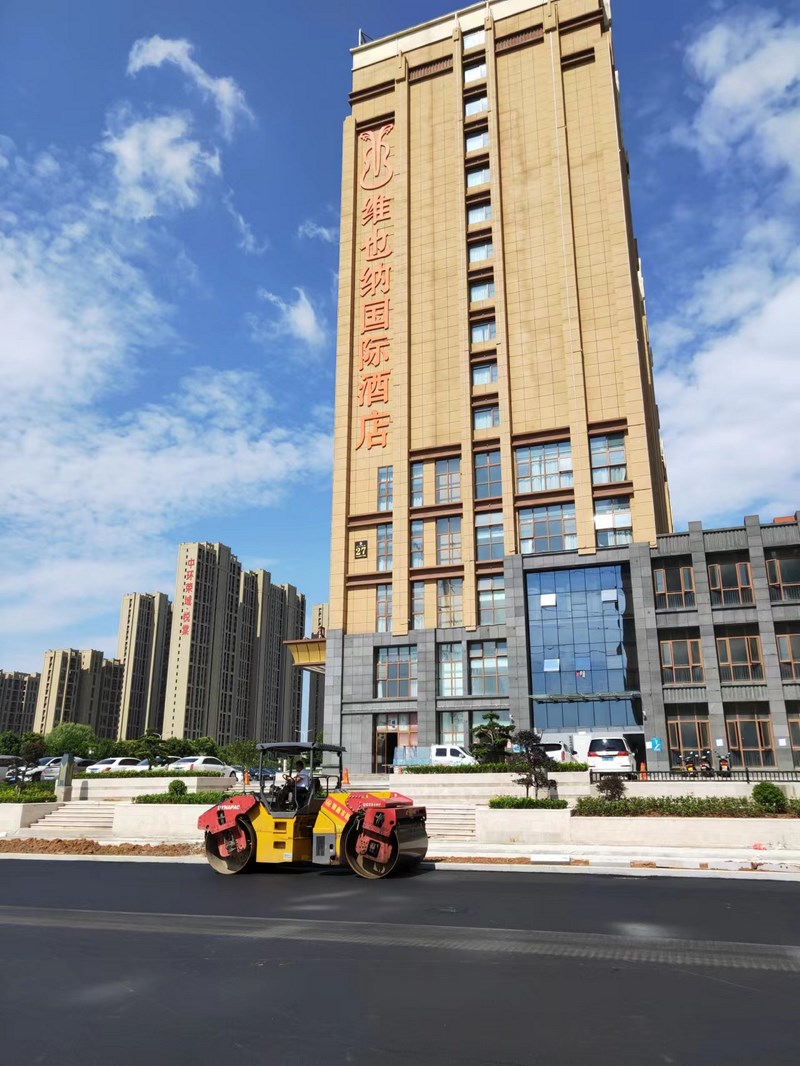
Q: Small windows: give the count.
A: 11